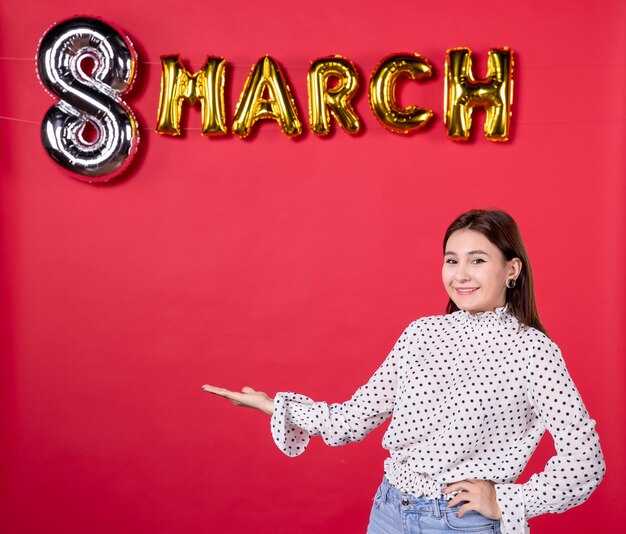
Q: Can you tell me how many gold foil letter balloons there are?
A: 5